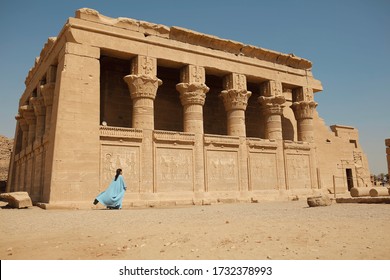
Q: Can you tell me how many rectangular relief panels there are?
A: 5